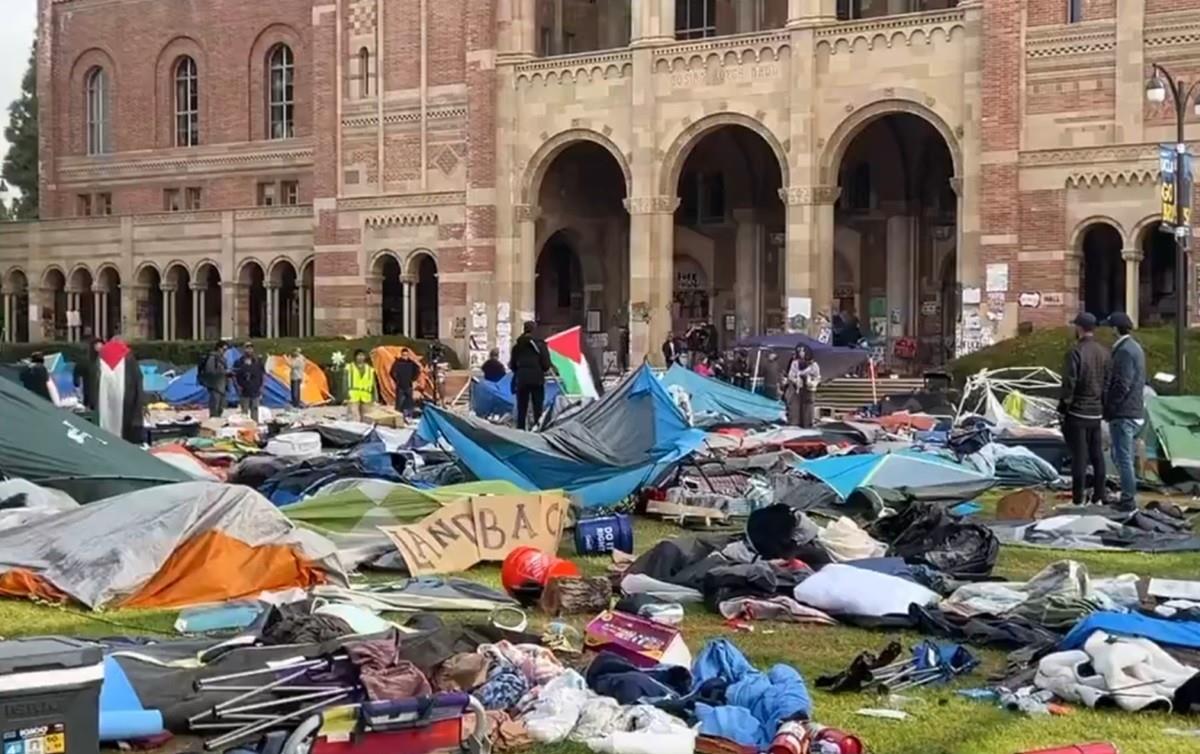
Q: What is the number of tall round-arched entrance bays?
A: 3